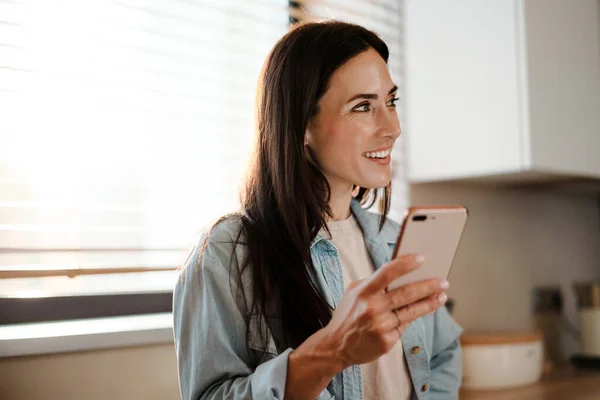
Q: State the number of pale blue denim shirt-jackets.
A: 1